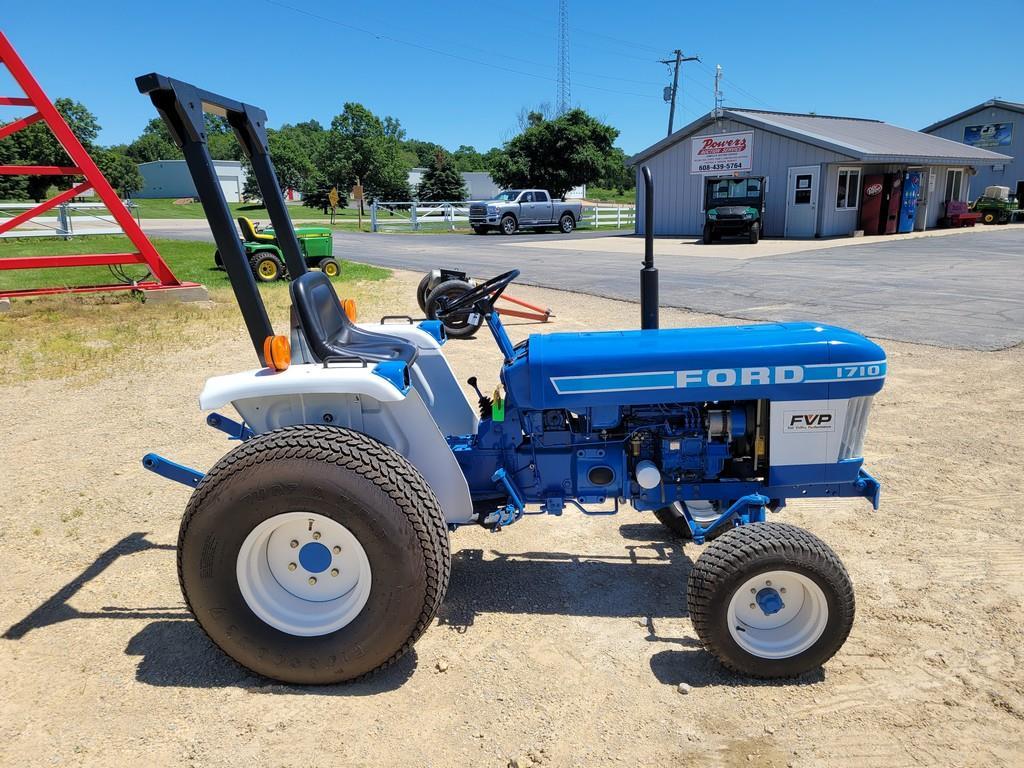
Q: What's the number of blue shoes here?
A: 0